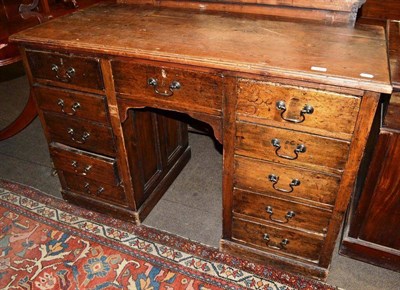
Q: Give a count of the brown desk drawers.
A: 11